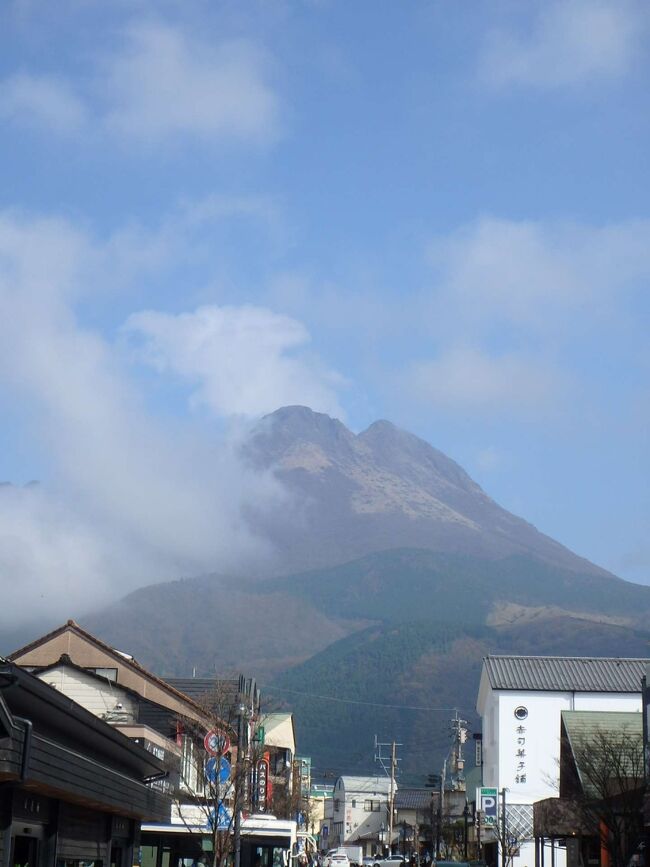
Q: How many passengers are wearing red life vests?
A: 0